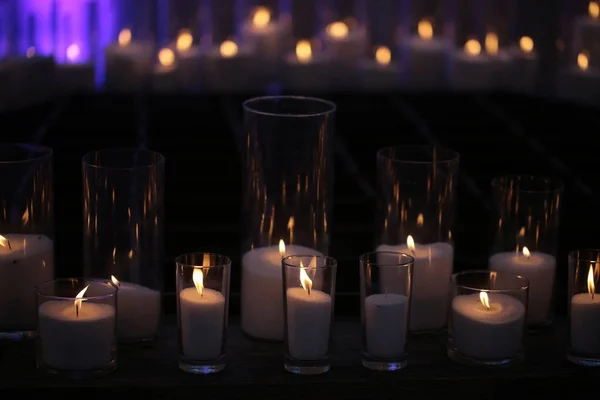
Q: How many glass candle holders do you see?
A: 11